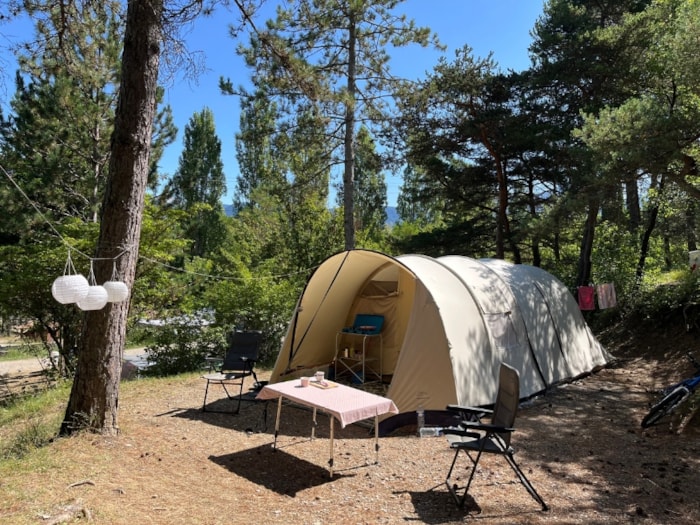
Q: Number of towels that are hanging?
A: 2